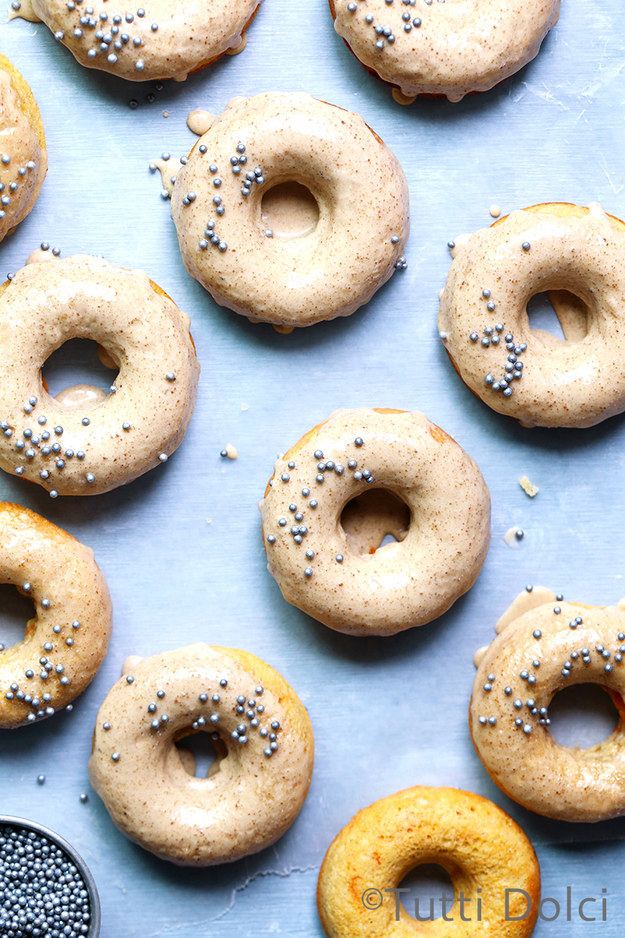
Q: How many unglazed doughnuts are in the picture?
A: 1